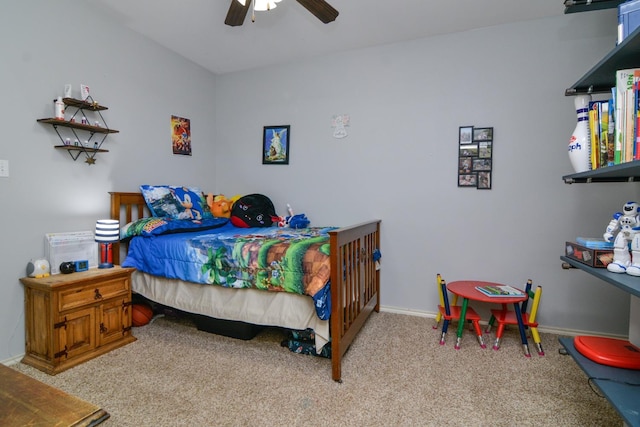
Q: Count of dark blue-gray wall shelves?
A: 5